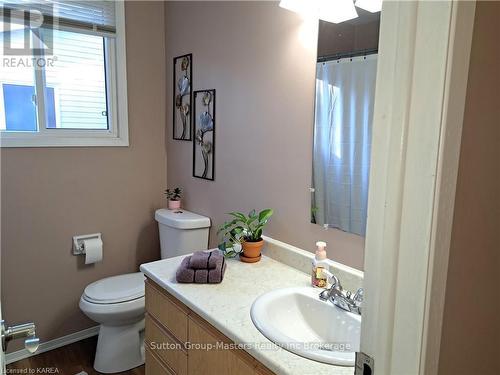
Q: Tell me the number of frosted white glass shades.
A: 3